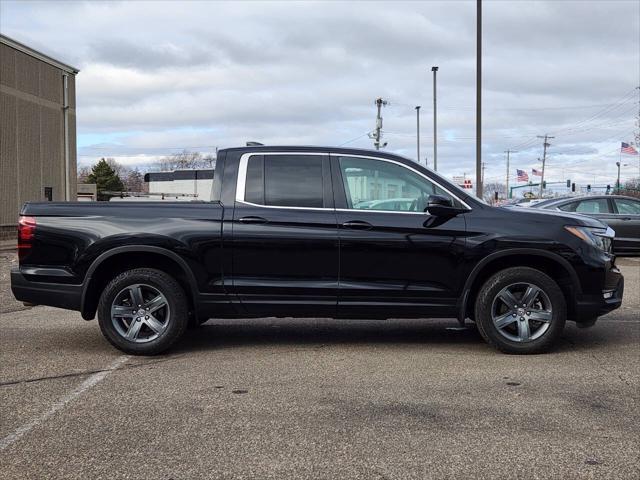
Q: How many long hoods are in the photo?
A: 1